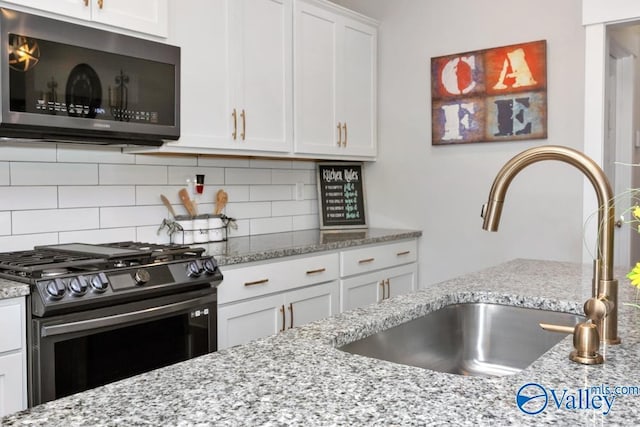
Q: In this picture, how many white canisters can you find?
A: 3